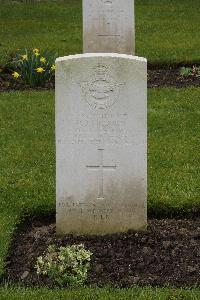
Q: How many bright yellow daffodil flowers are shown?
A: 6